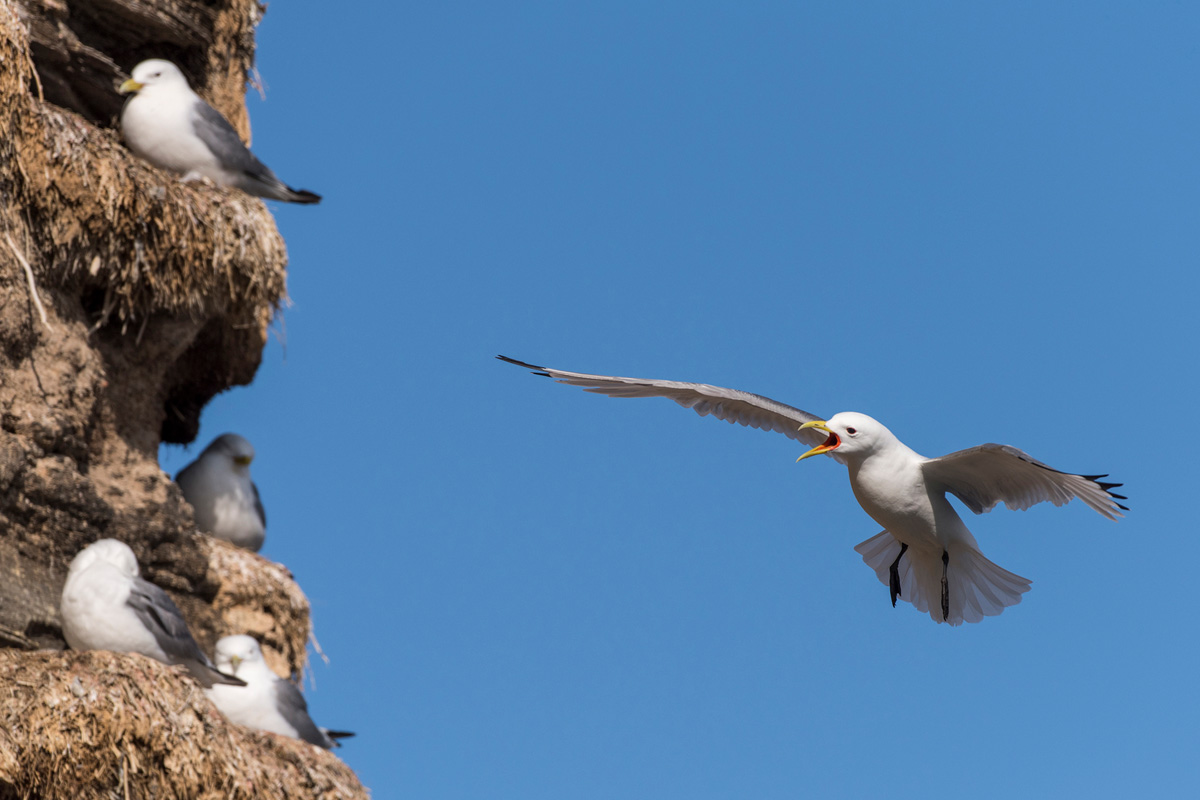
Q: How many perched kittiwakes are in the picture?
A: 4